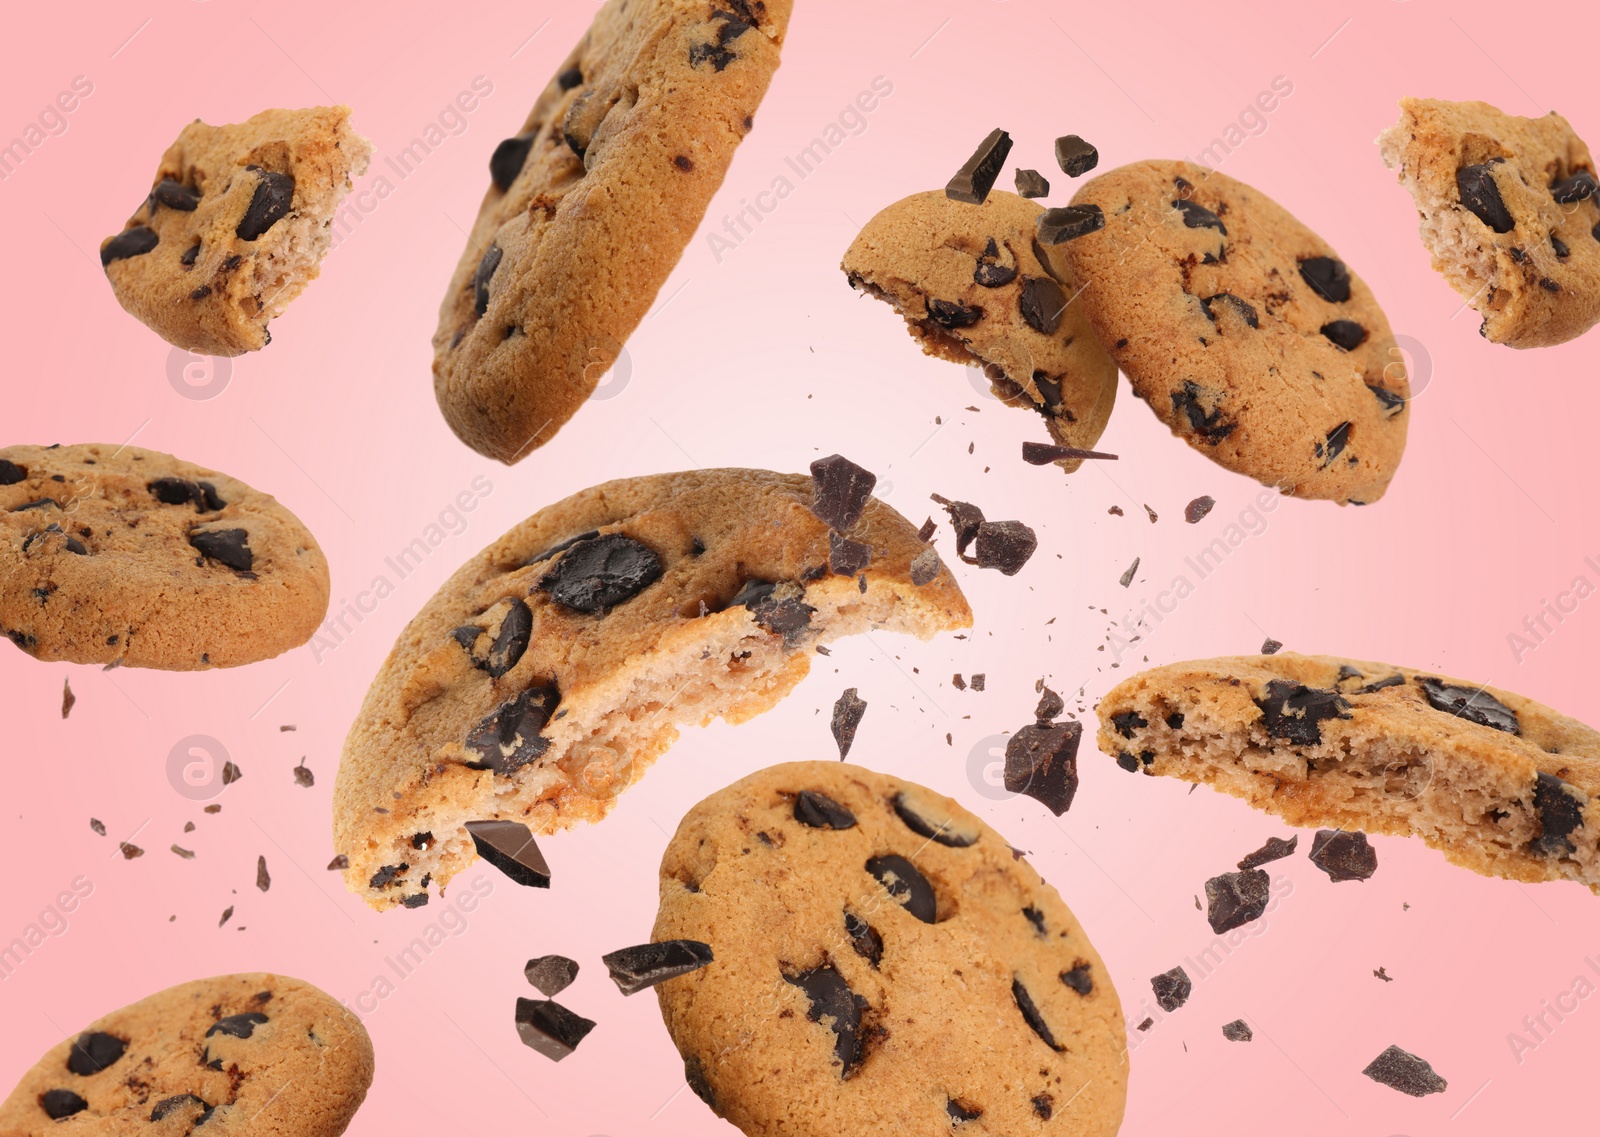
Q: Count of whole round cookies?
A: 5